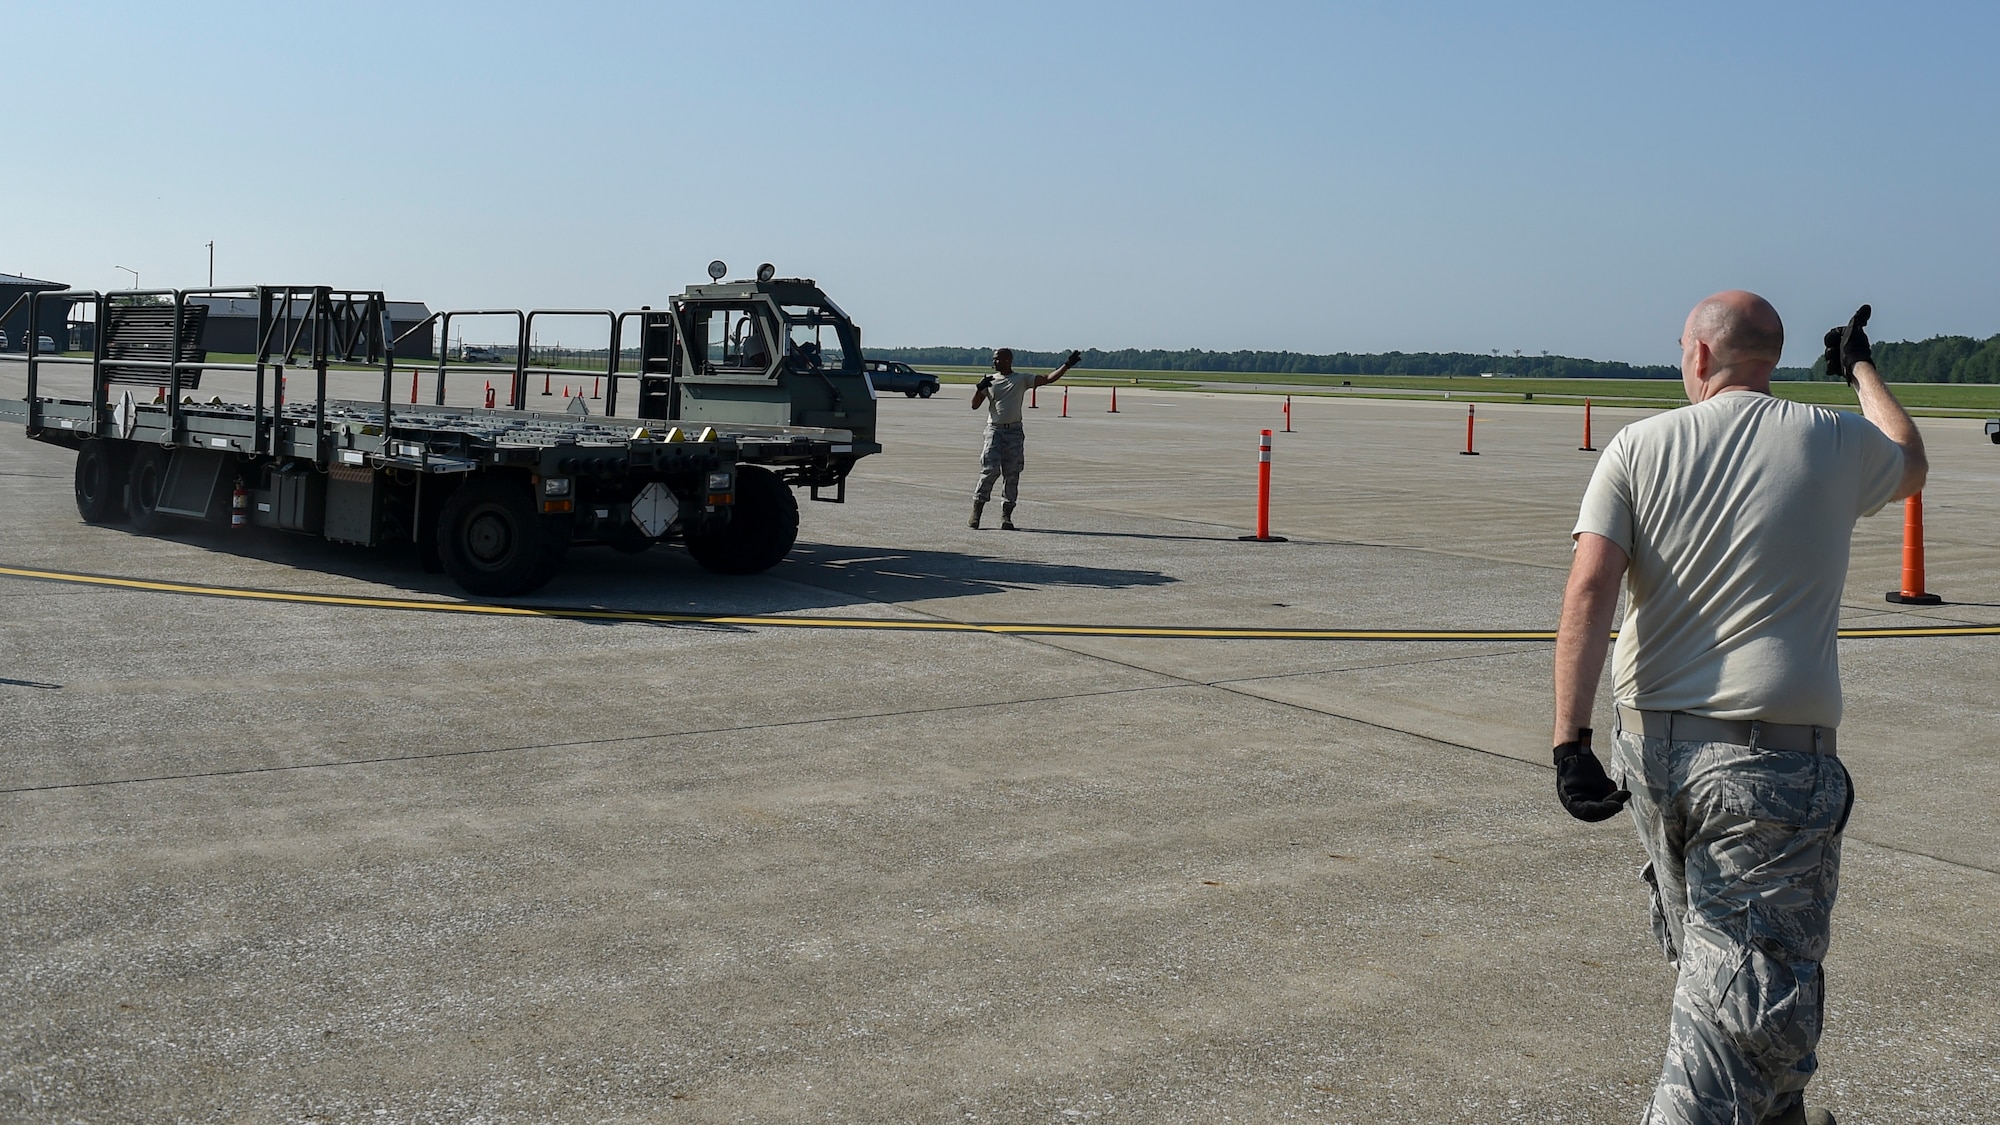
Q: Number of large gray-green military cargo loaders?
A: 1